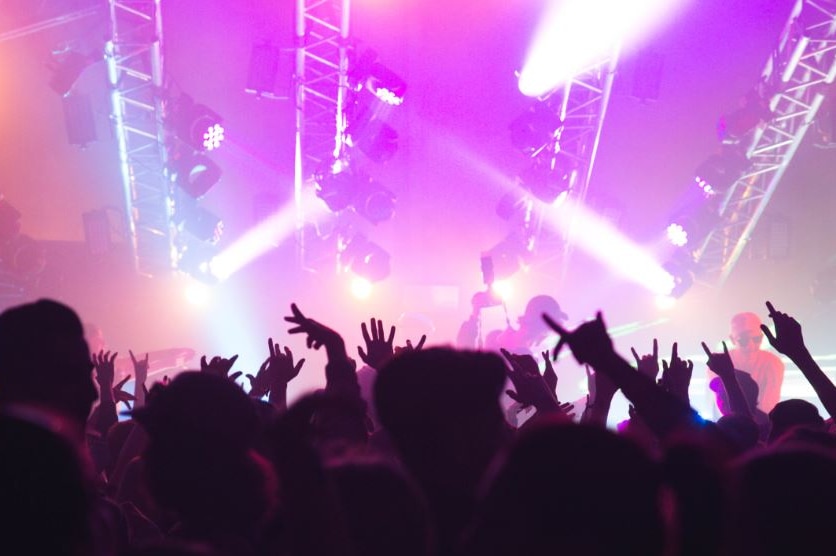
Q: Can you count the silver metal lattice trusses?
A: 4